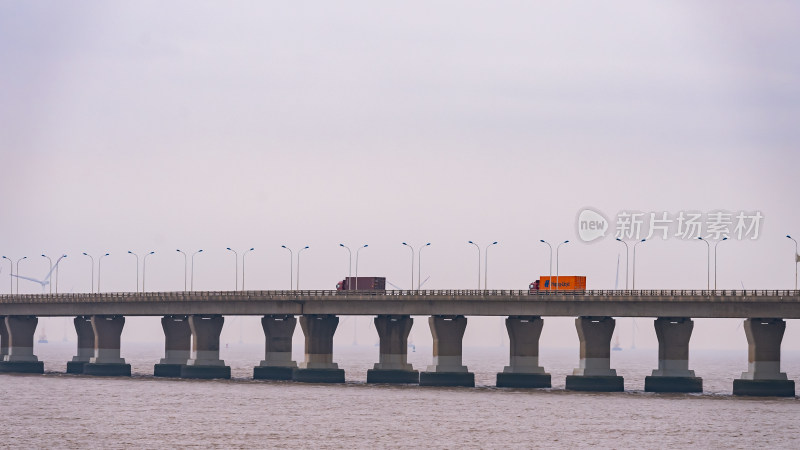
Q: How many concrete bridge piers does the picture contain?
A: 14